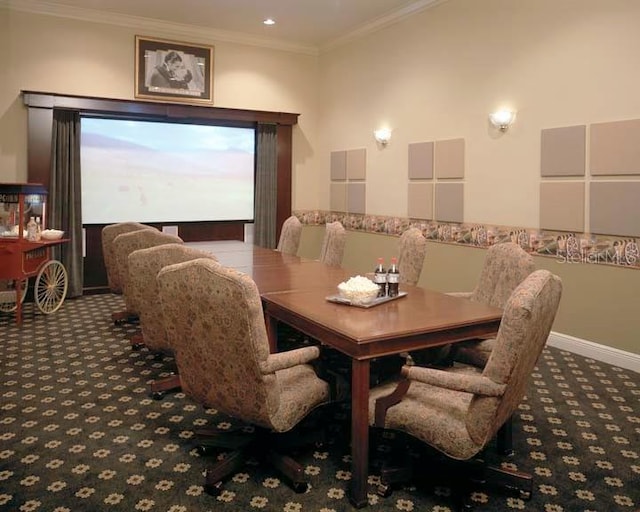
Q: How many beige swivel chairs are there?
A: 9